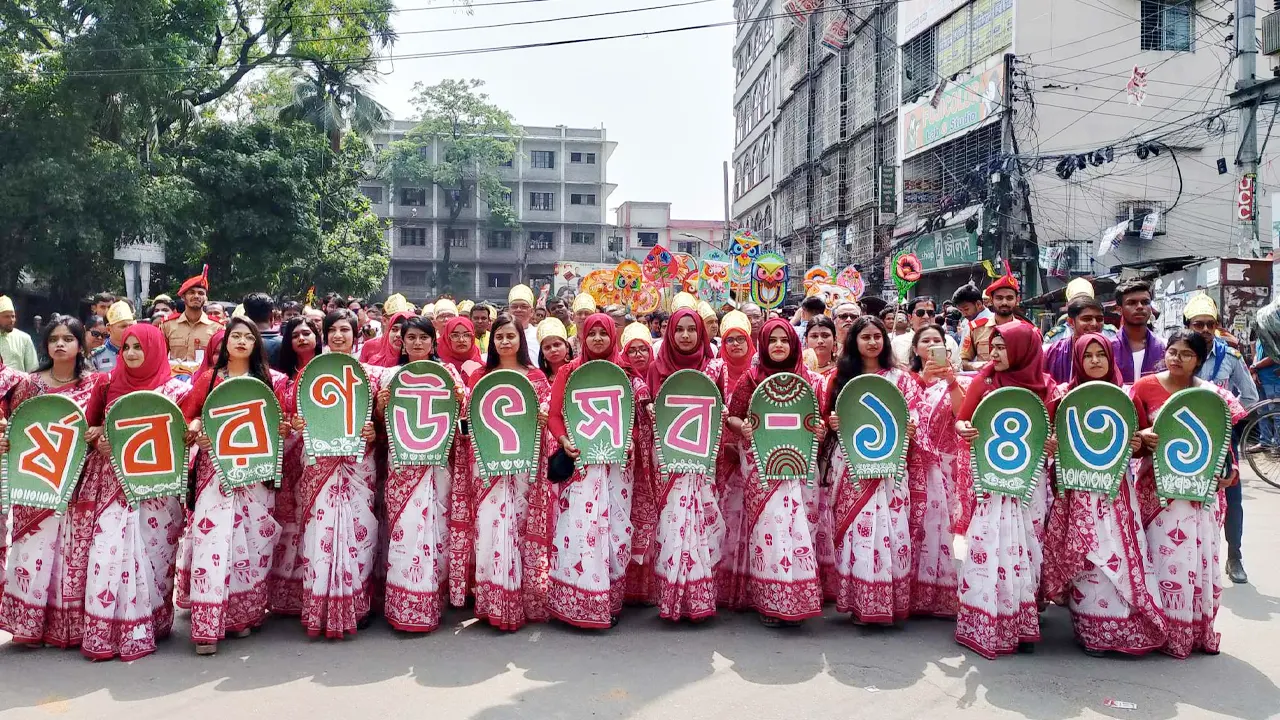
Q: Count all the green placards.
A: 13